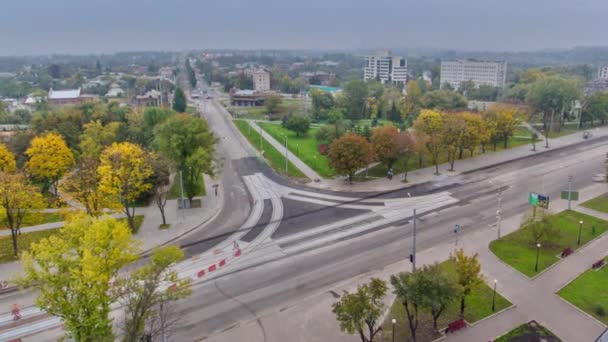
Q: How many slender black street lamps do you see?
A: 4